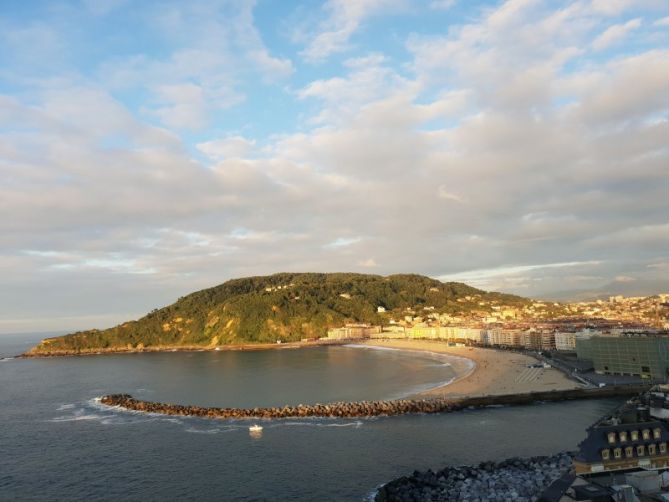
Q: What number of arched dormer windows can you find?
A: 11